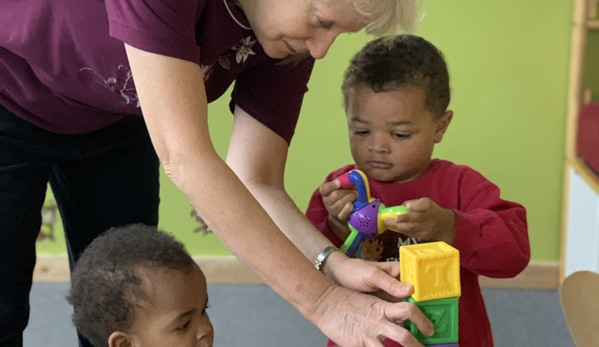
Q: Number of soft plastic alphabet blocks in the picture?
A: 3